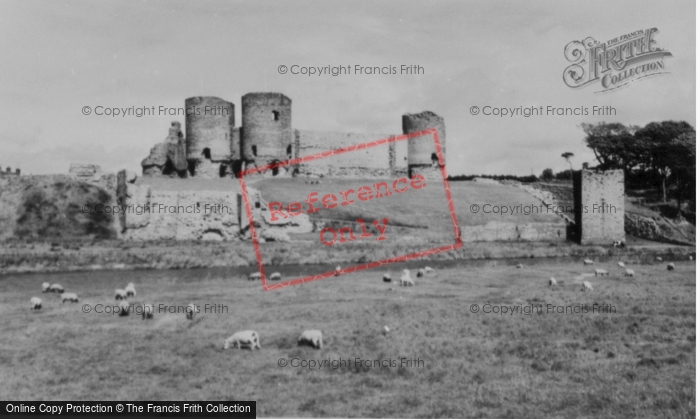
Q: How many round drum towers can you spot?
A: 3